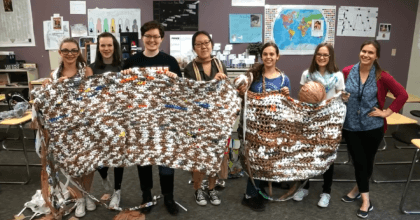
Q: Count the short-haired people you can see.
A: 1